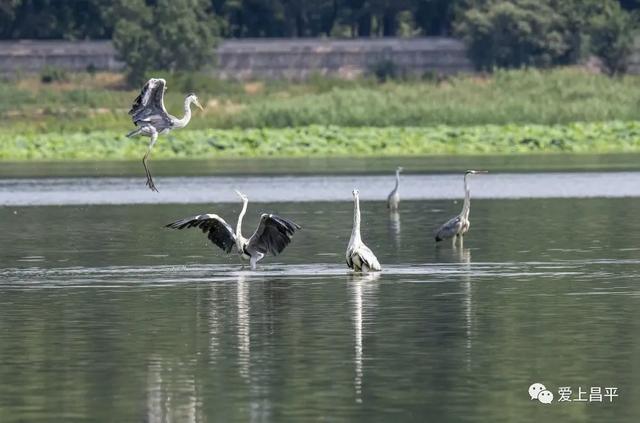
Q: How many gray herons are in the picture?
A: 5